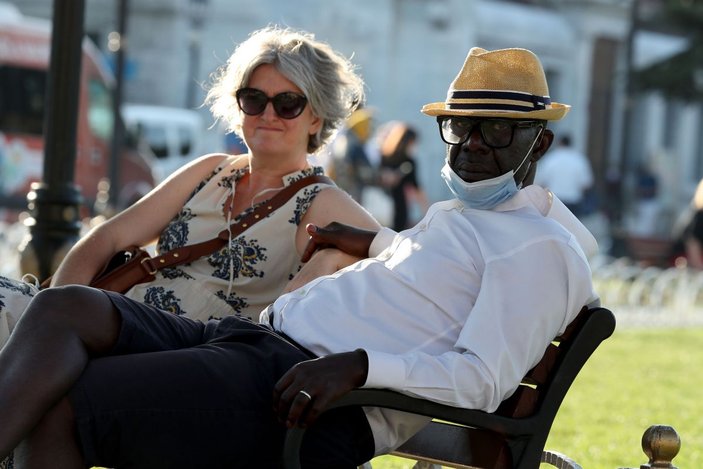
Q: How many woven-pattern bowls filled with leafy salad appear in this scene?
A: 0